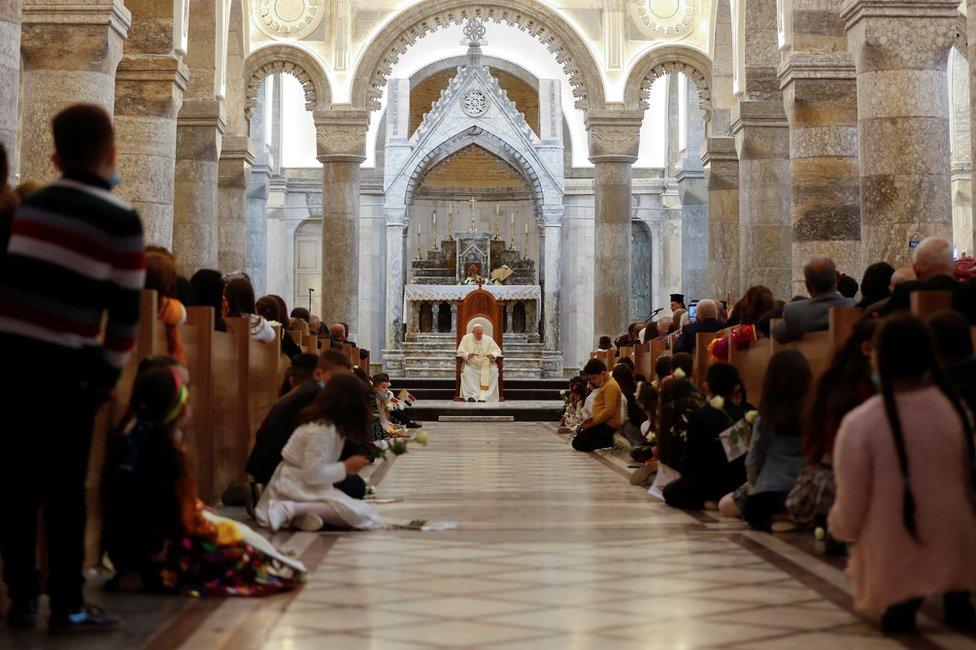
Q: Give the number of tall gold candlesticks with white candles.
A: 6